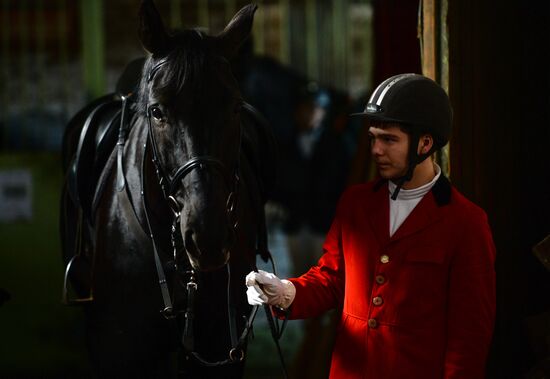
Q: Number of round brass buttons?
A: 4